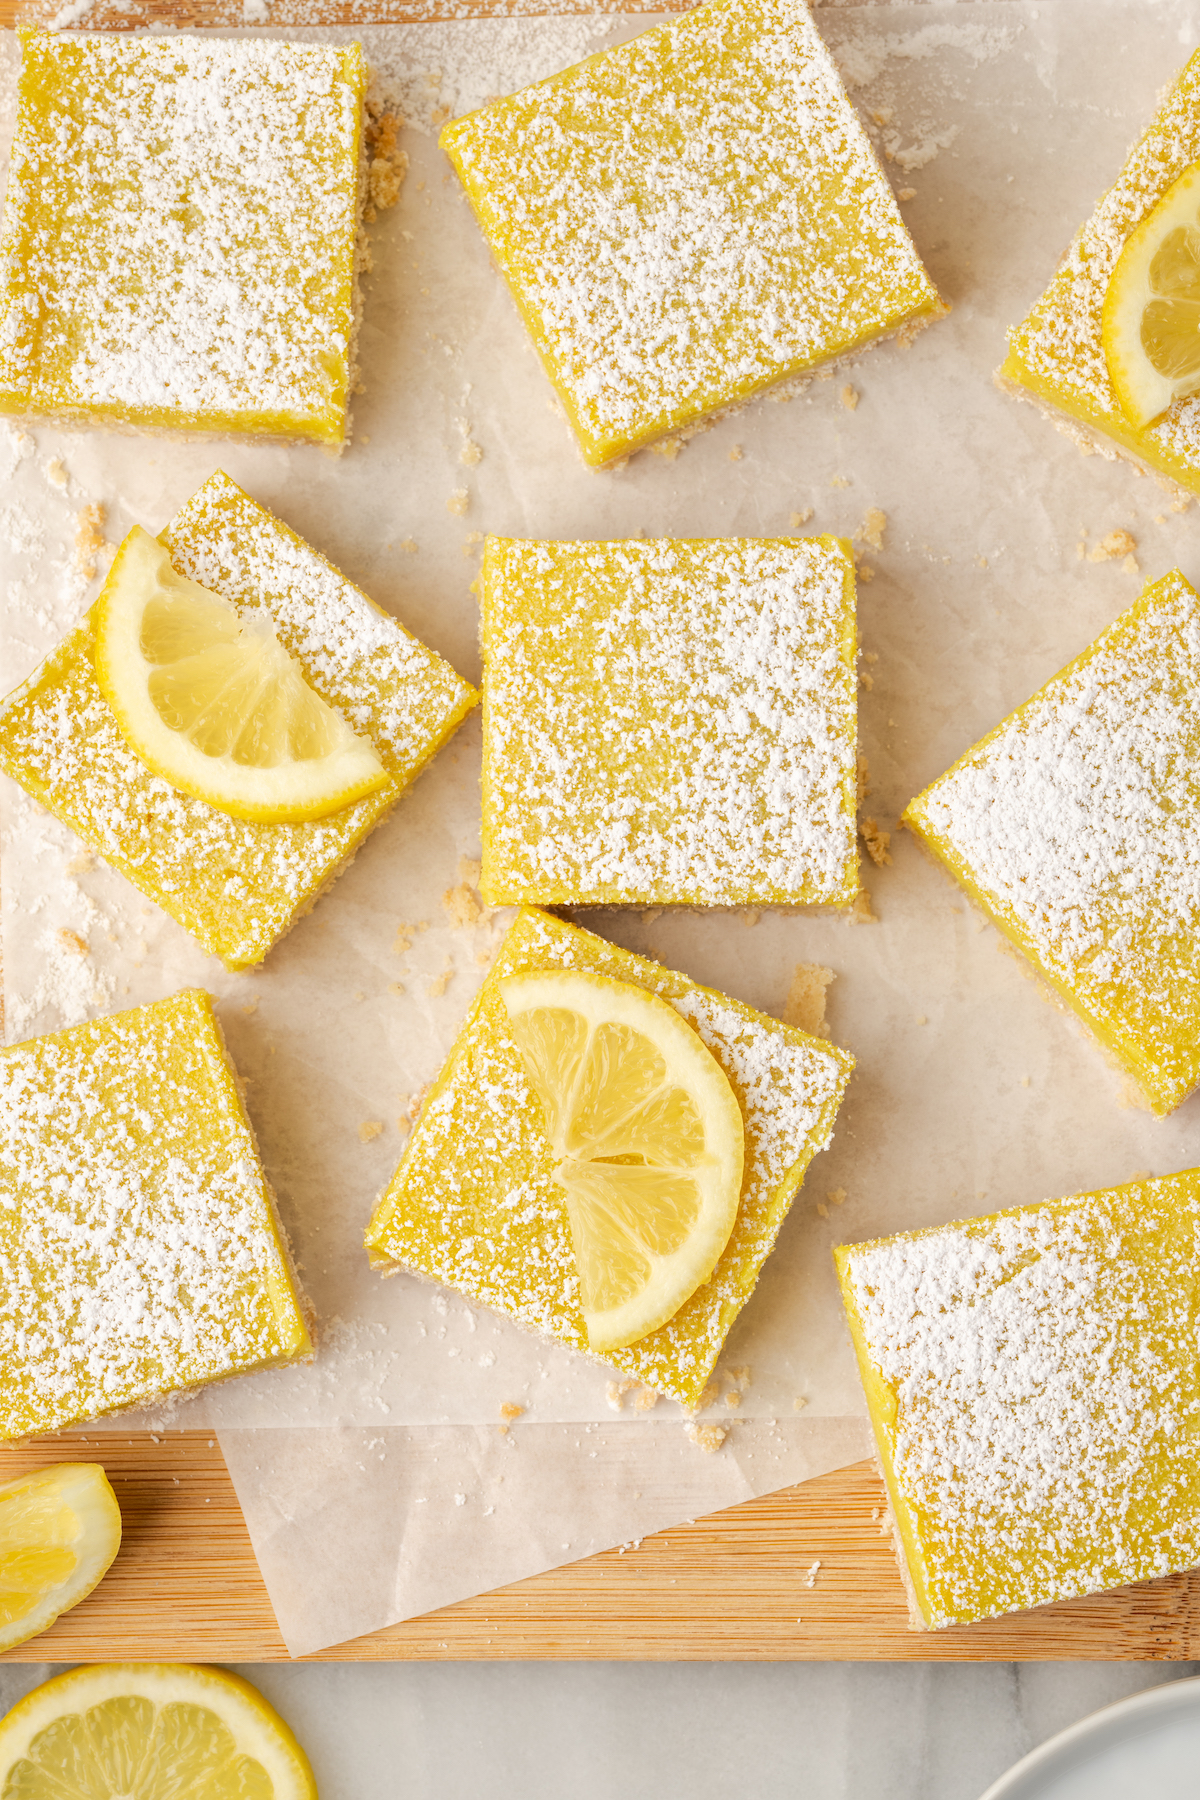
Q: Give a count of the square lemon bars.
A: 9